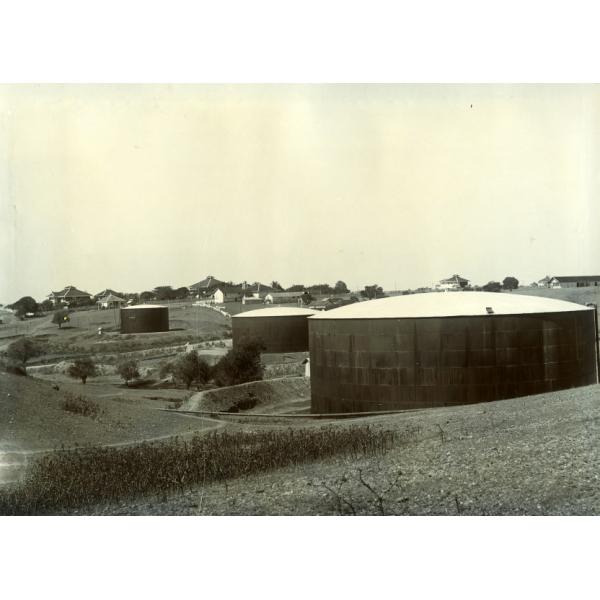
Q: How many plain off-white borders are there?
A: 2